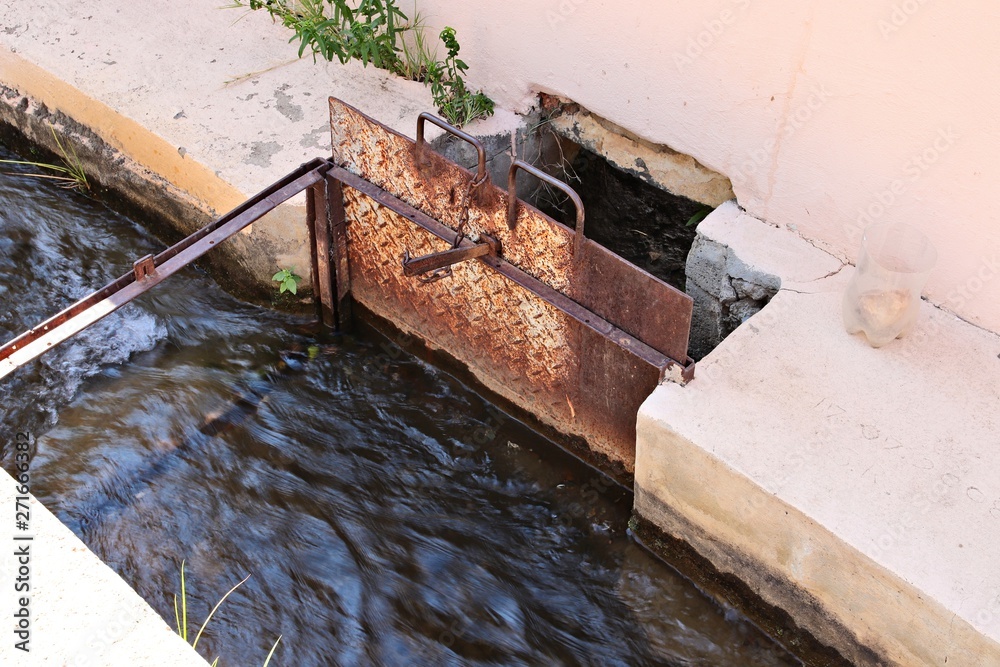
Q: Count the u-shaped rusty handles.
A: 2